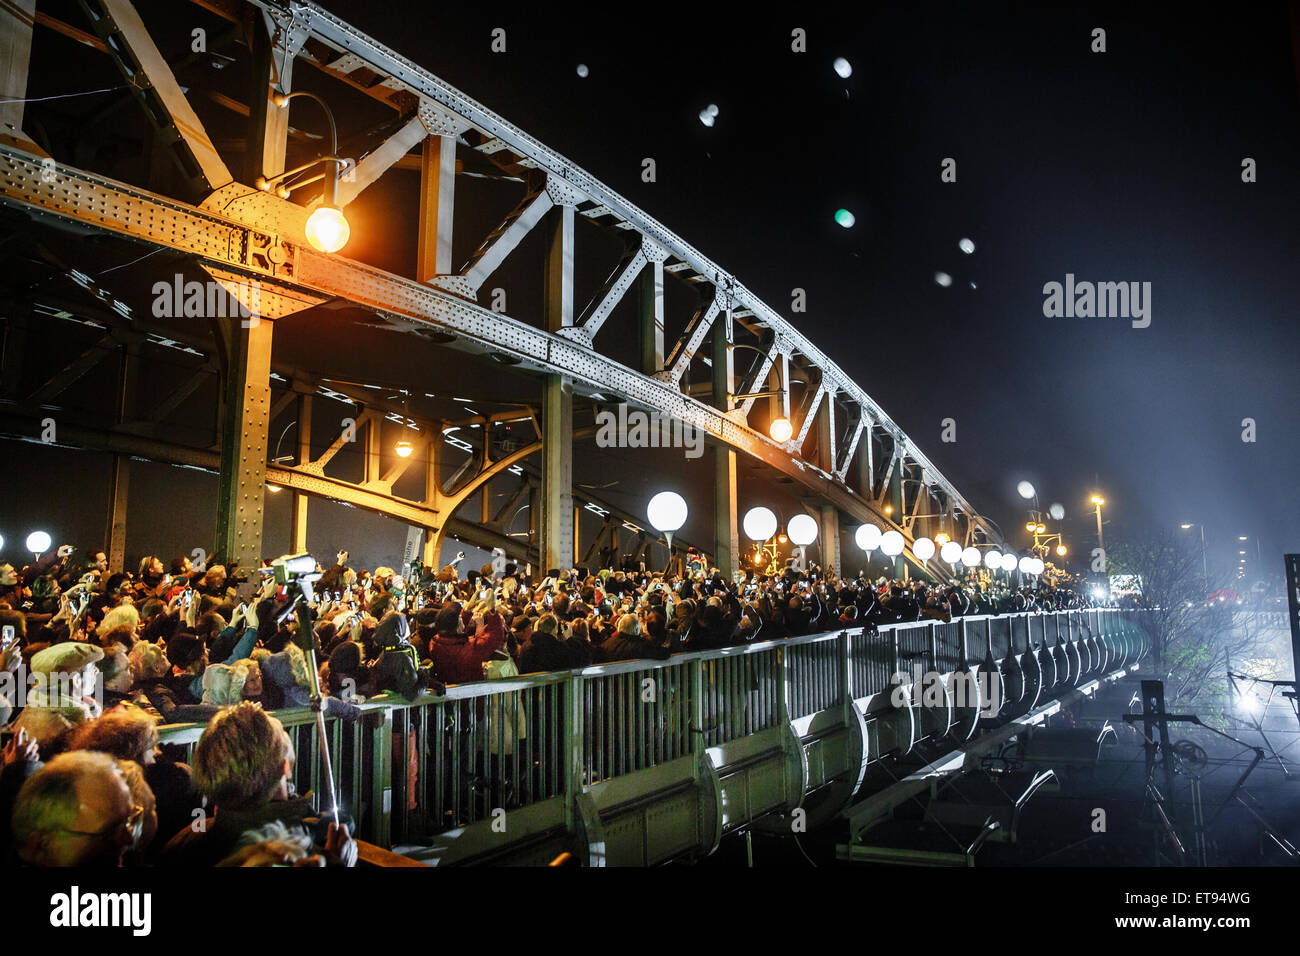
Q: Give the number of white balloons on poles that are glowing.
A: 13